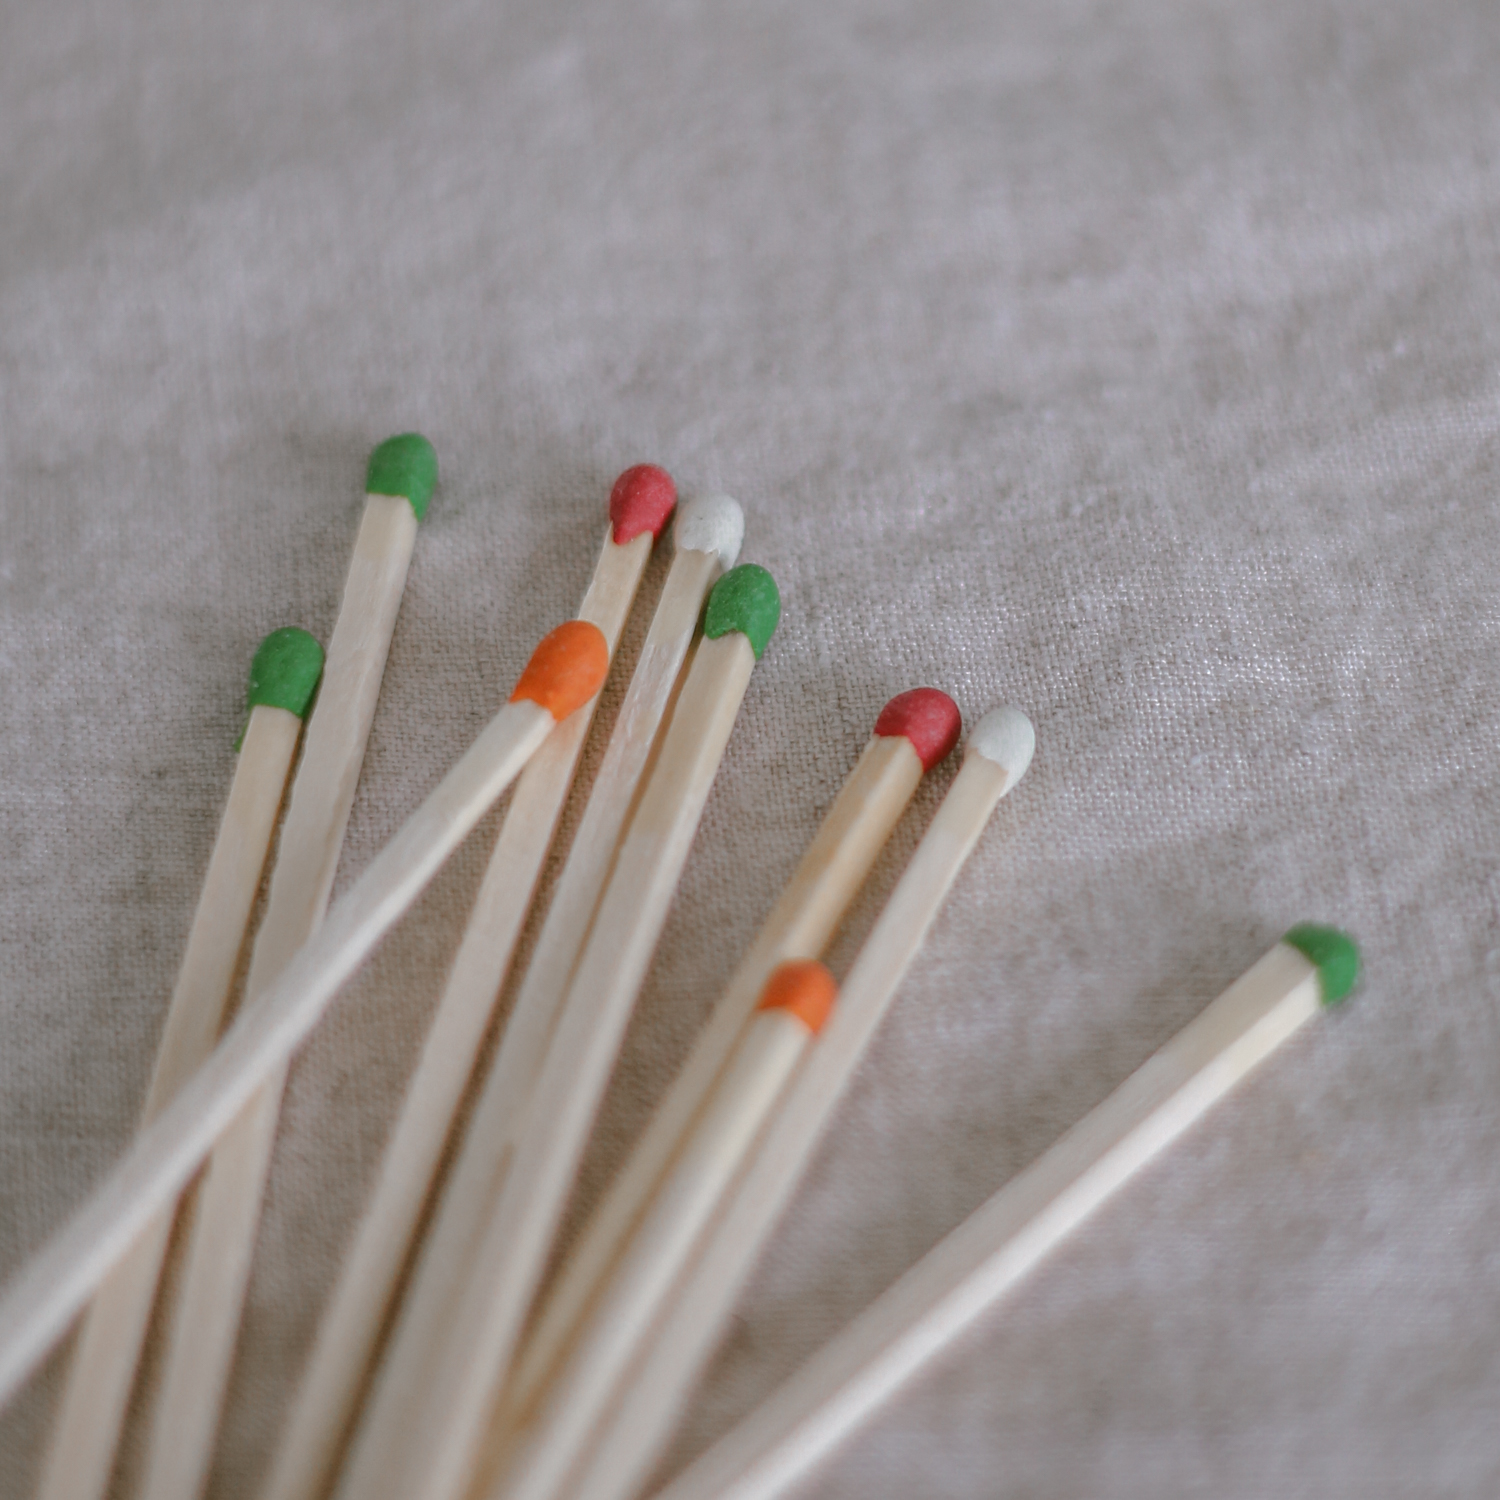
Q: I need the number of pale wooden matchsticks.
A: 10